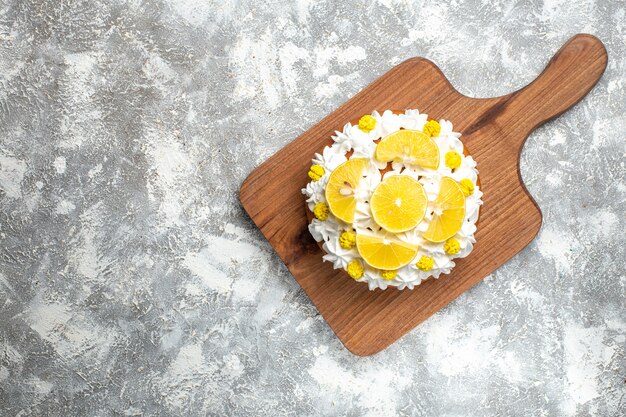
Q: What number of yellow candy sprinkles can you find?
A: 11